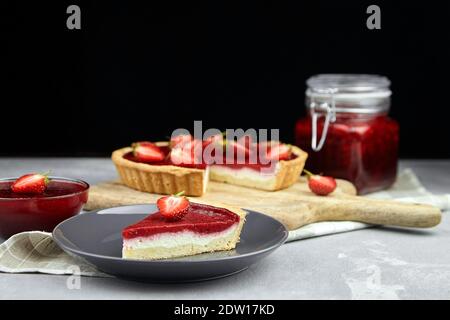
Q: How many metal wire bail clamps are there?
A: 1